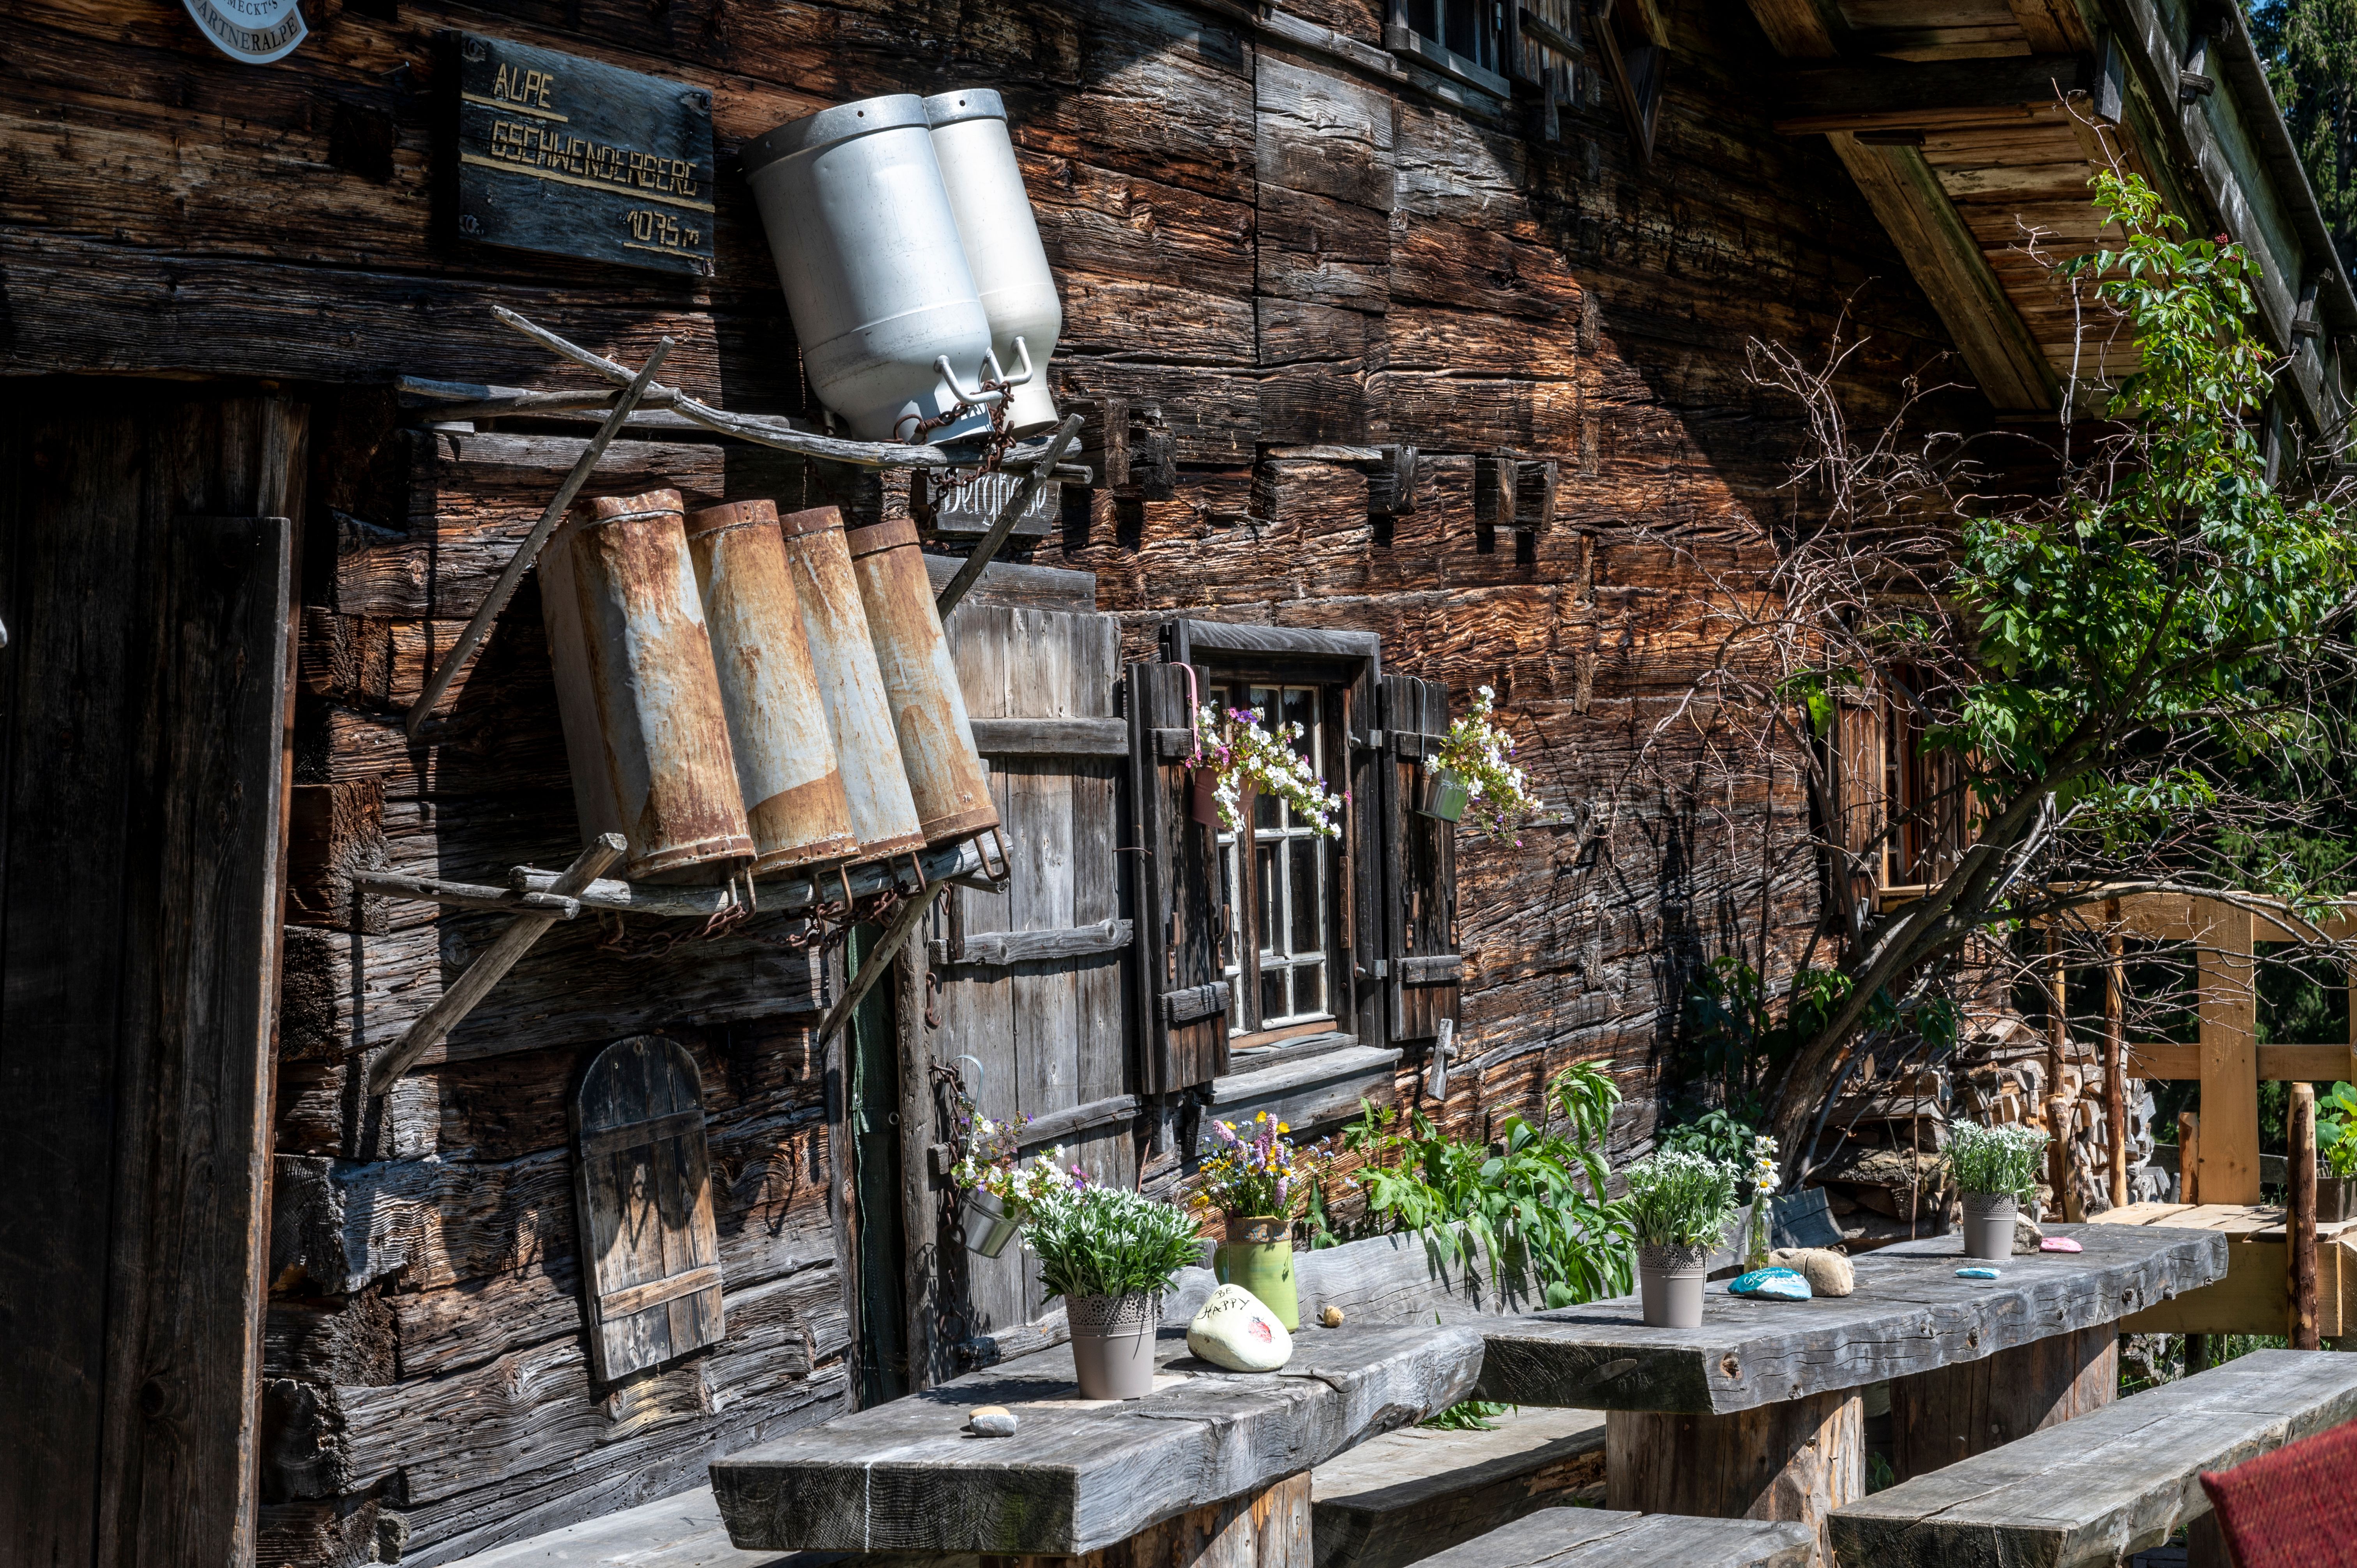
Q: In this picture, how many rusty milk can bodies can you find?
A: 4